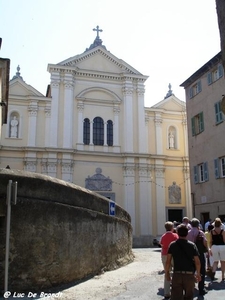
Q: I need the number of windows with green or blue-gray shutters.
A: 6